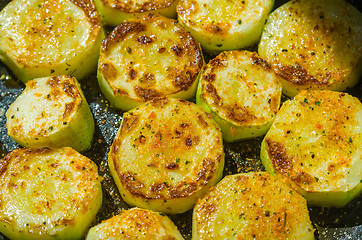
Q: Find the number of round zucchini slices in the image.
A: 12